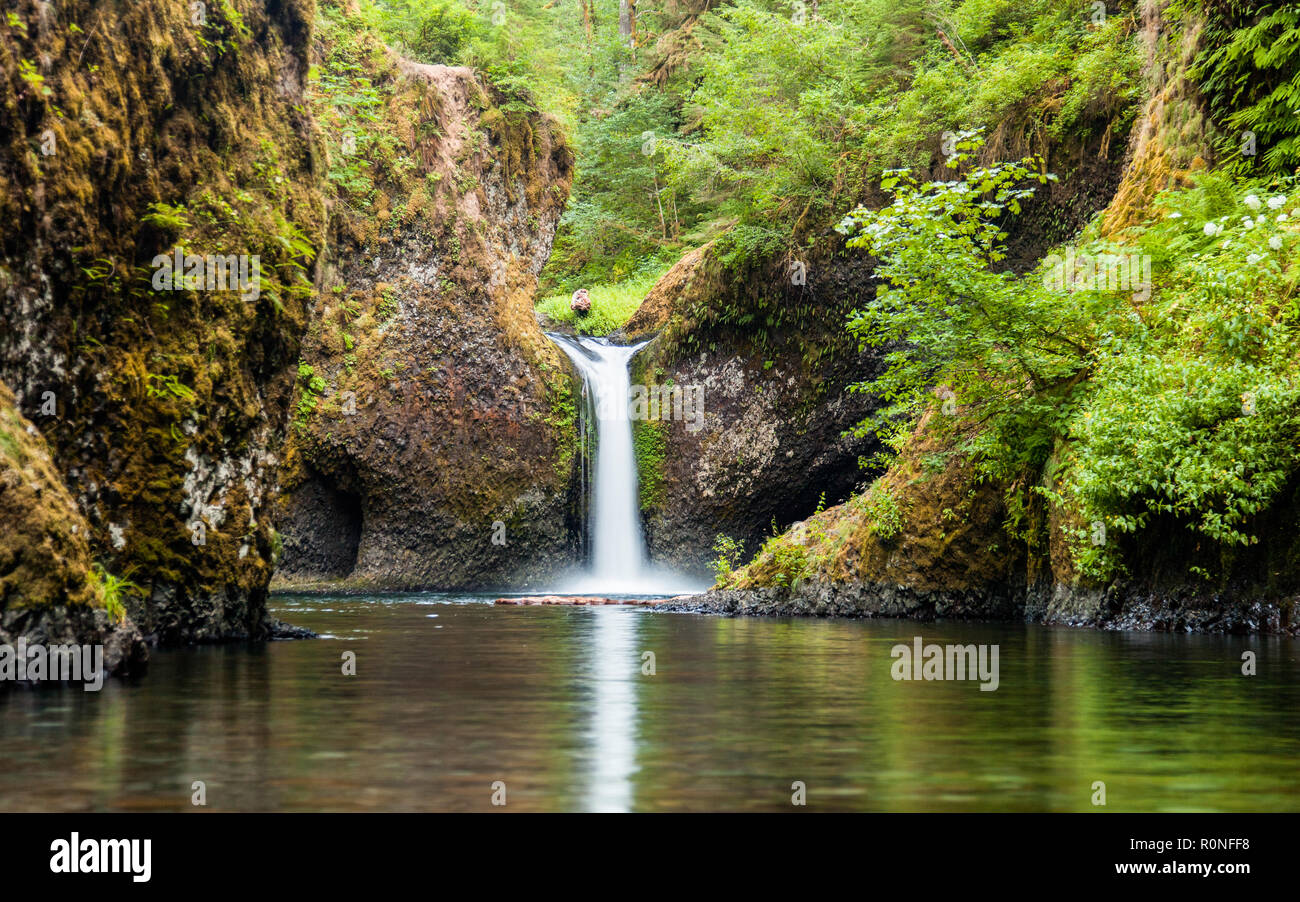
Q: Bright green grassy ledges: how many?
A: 1